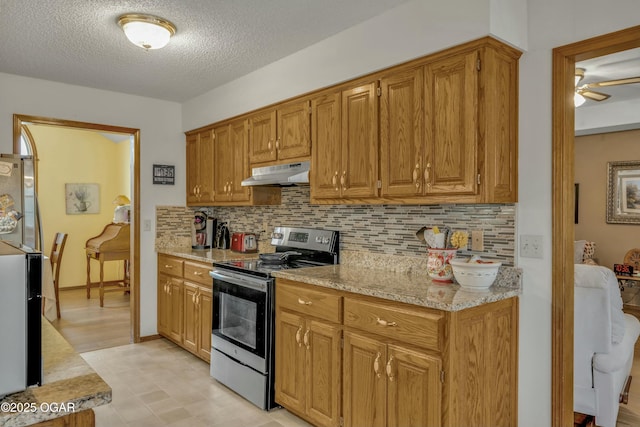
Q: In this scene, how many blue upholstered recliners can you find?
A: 0